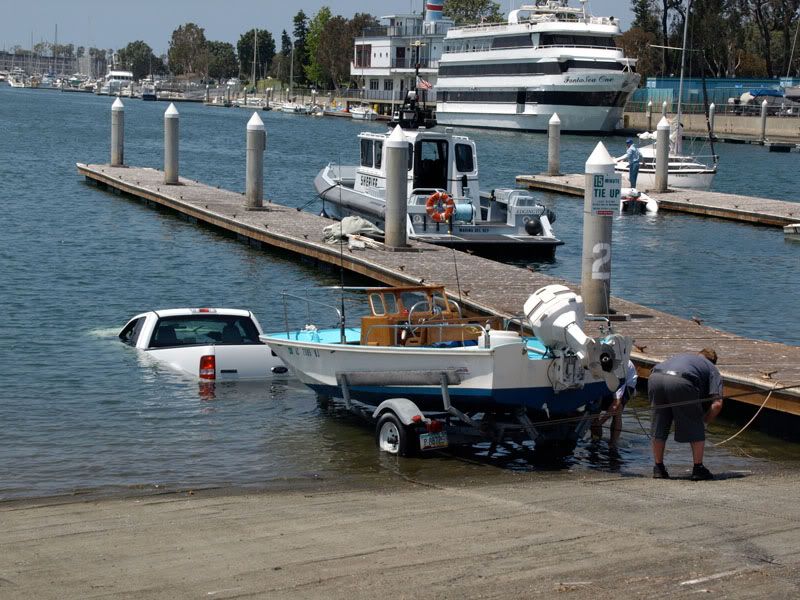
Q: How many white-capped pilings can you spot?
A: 11